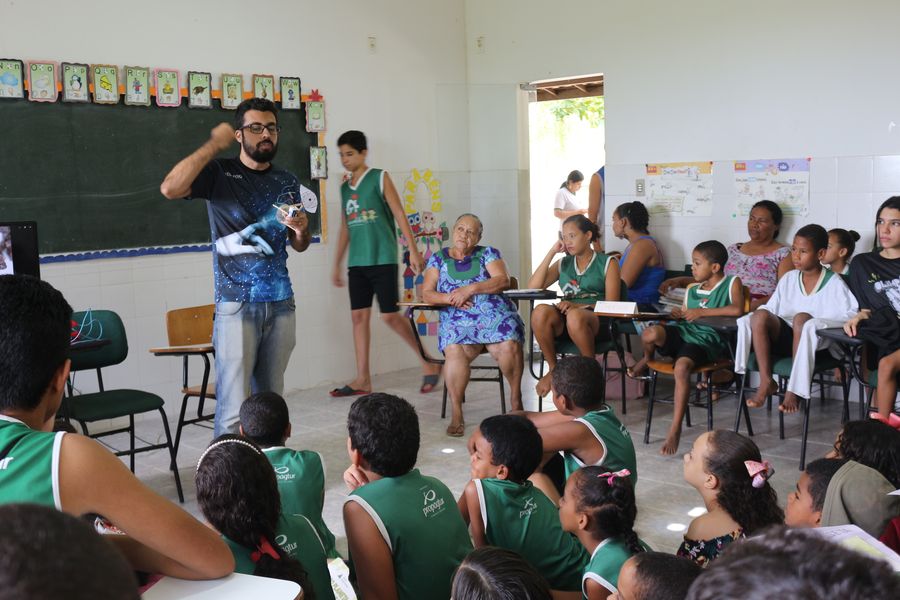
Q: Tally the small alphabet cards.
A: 12